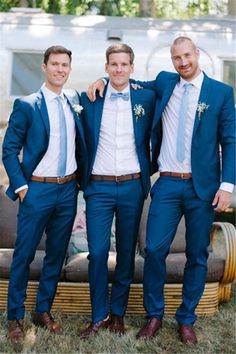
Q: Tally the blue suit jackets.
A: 3